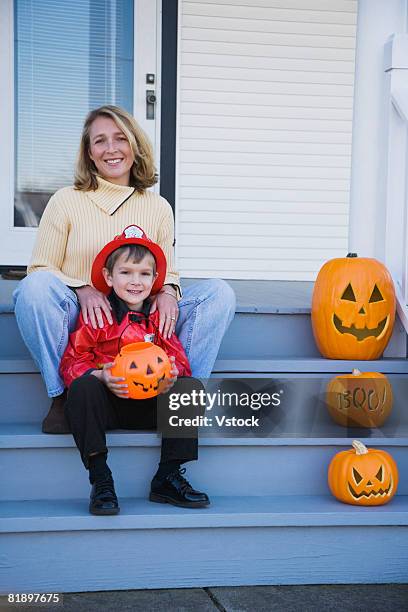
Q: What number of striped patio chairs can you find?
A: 0